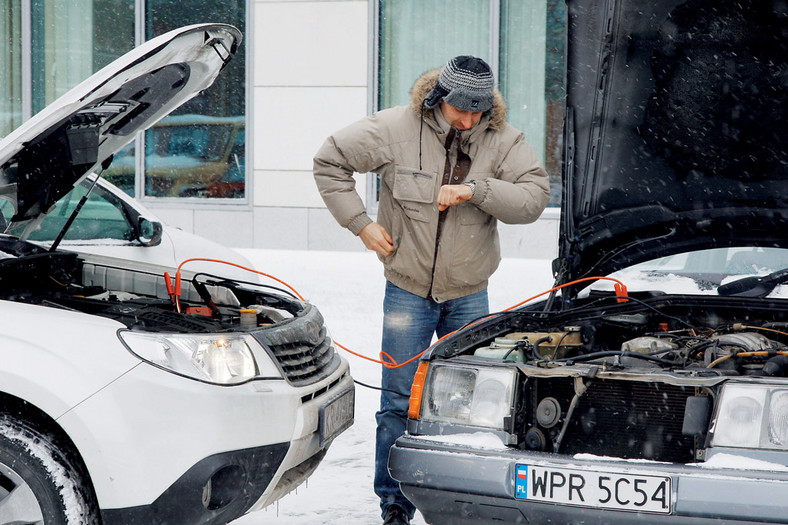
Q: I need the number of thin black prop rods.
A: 1